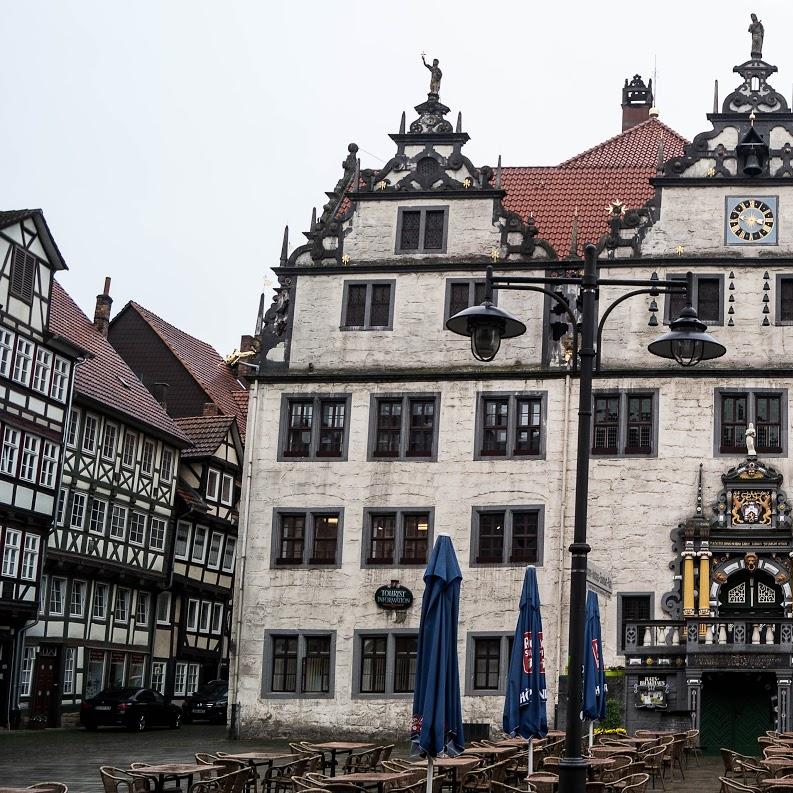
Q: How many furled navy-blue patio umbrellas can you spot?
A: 3